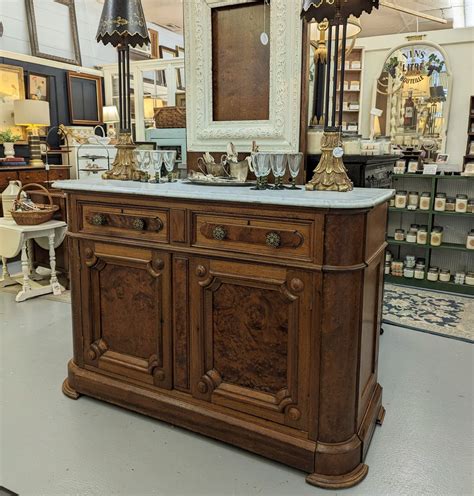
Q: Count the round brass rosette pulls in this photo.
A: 4